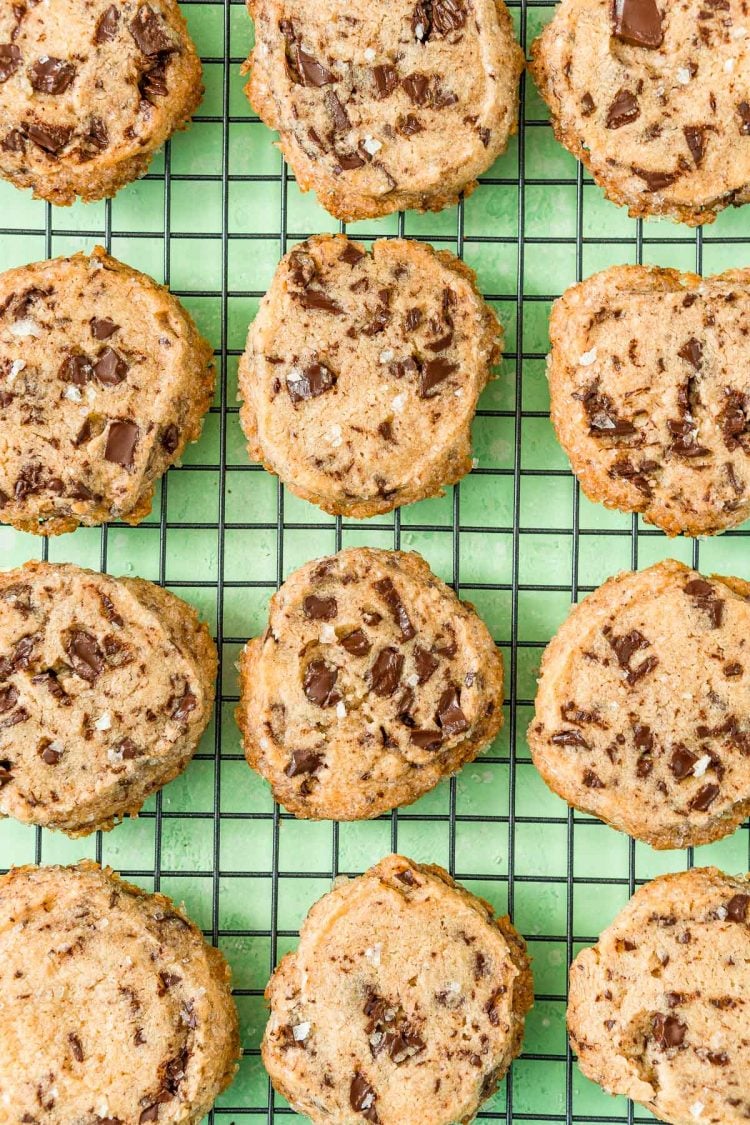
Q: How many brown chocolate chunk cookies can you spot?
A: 12